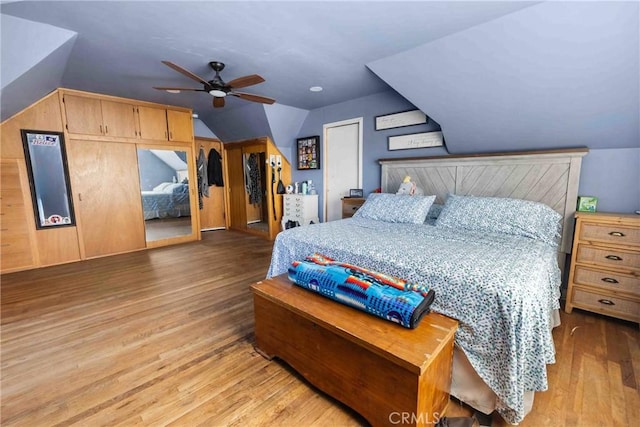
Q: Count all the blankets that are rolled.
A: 1